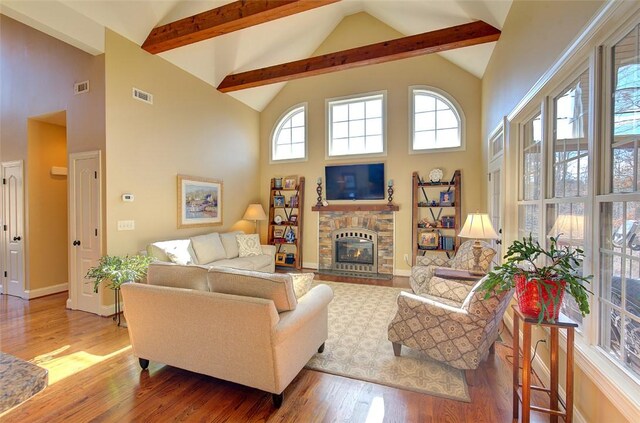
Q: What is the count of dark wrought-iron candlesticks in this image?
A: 2